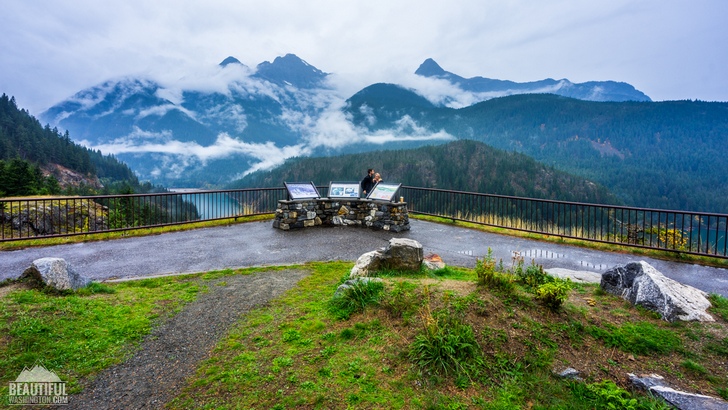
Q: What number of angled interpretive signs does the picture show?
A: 3